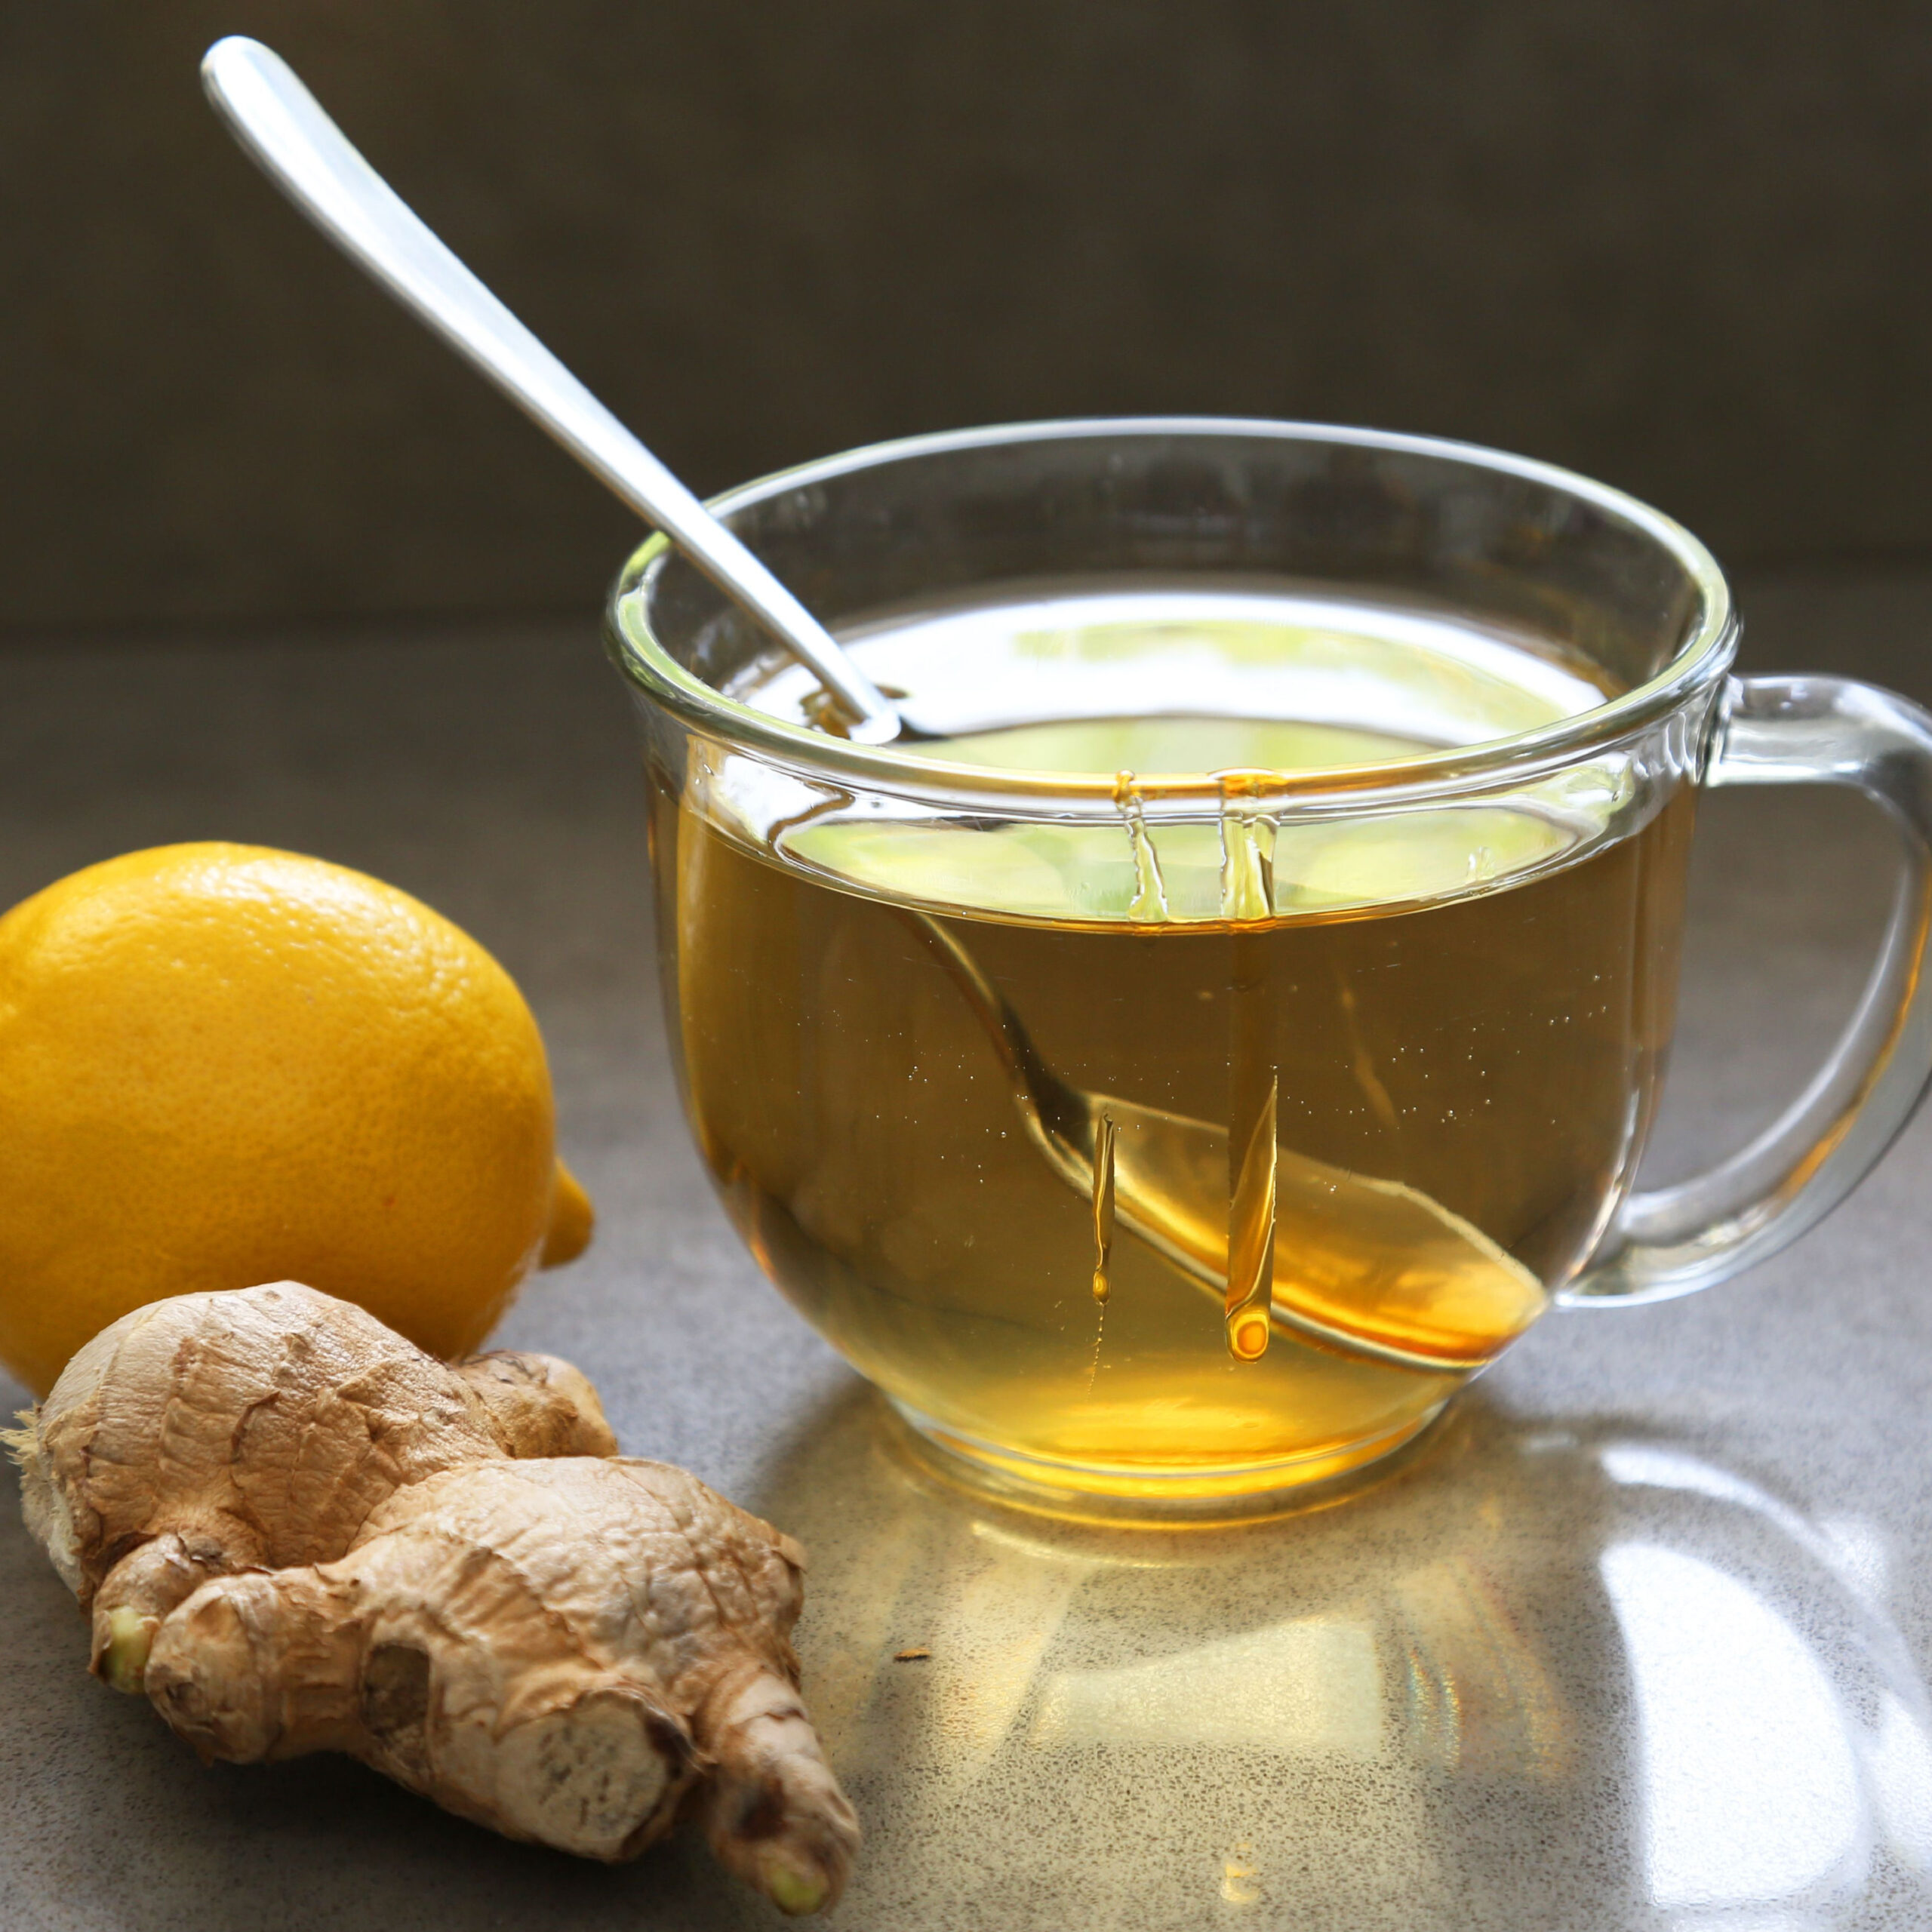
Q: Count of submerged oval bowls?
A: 1